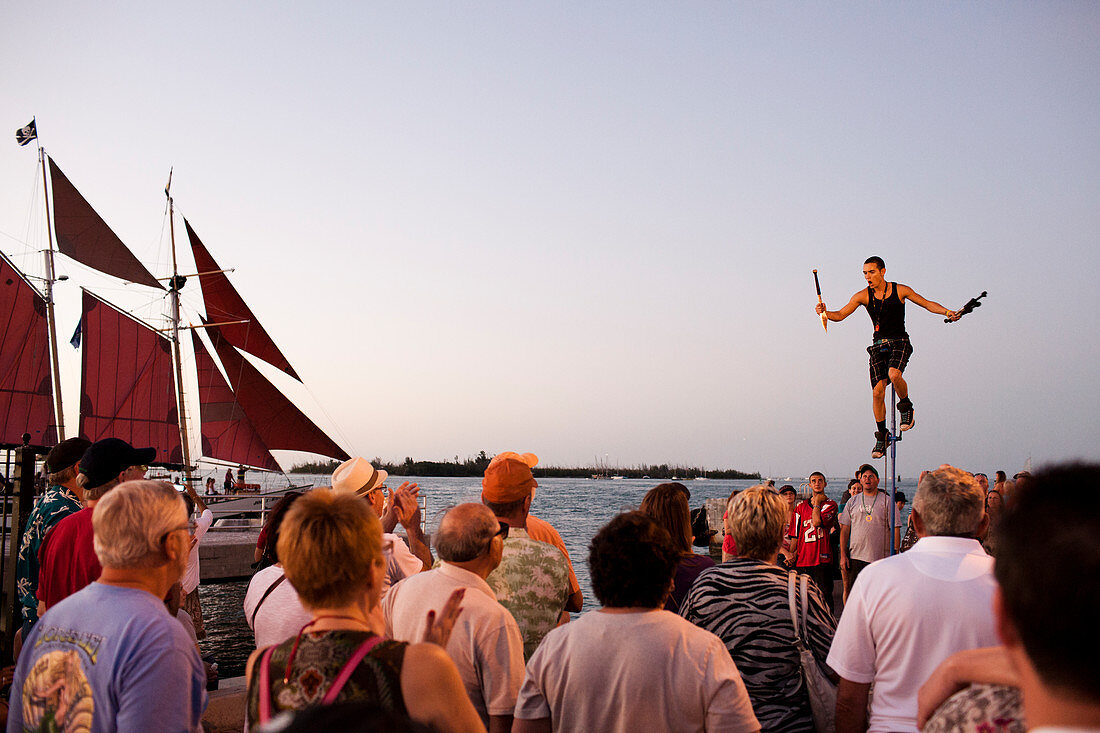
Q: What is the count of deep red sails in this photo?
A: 6